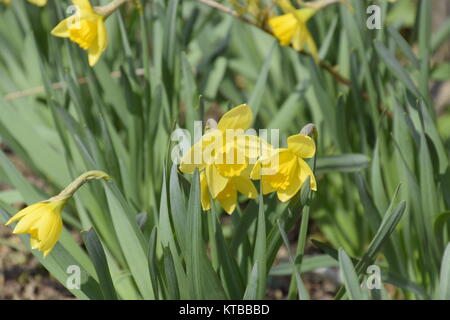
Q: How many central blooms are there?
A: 3